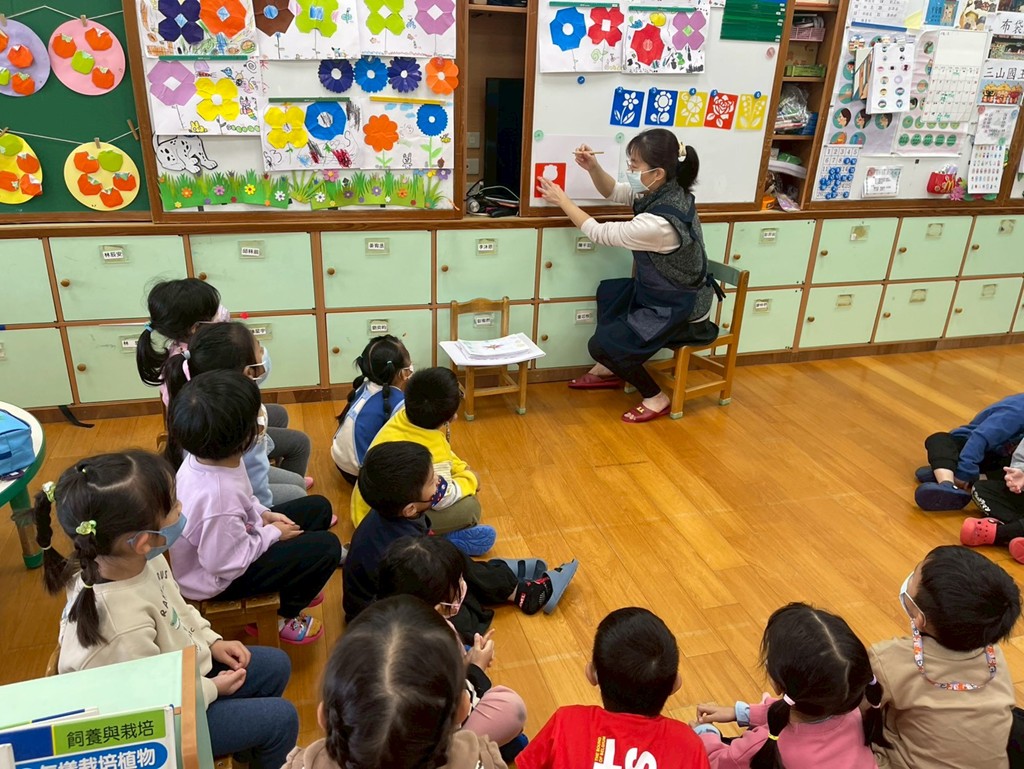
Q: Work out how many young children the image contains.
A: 14